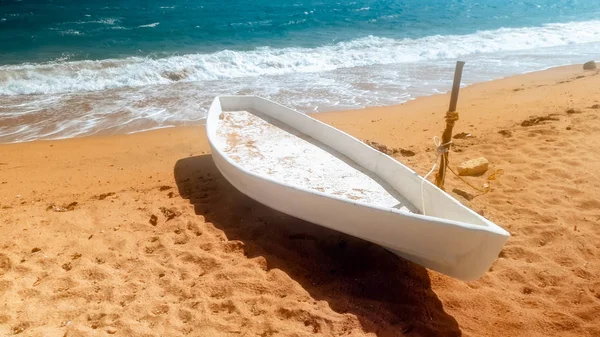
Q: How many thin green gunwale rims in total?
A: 0